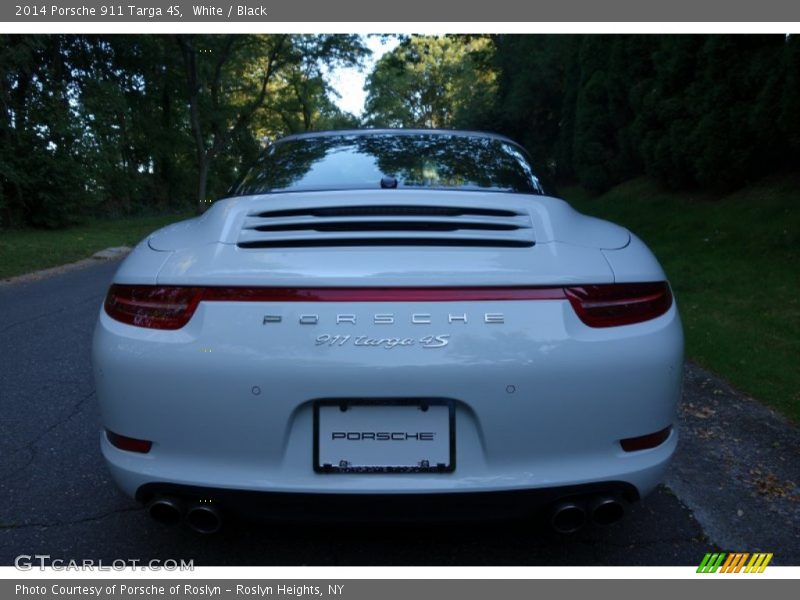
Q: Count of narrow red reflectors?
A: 2